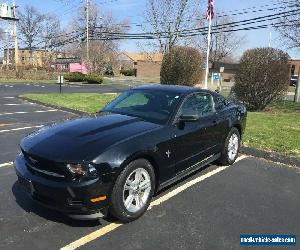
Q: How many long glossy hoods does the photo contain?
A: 1